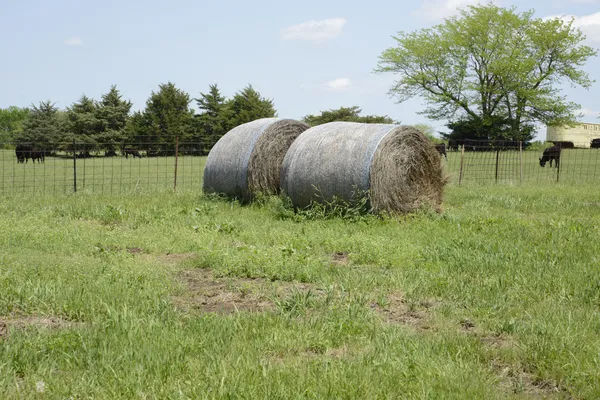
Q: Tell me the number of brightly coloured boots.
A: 0